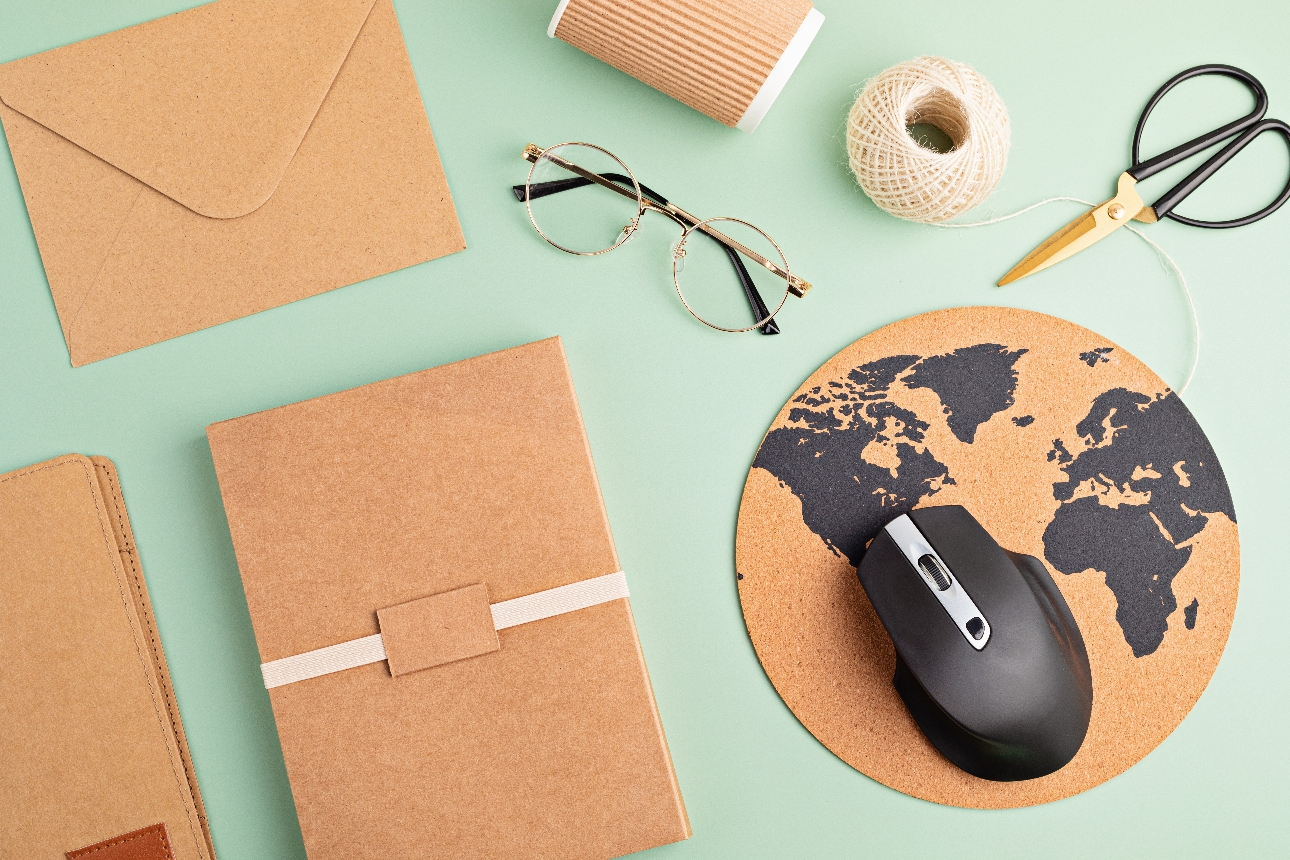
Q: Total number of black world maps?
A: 1